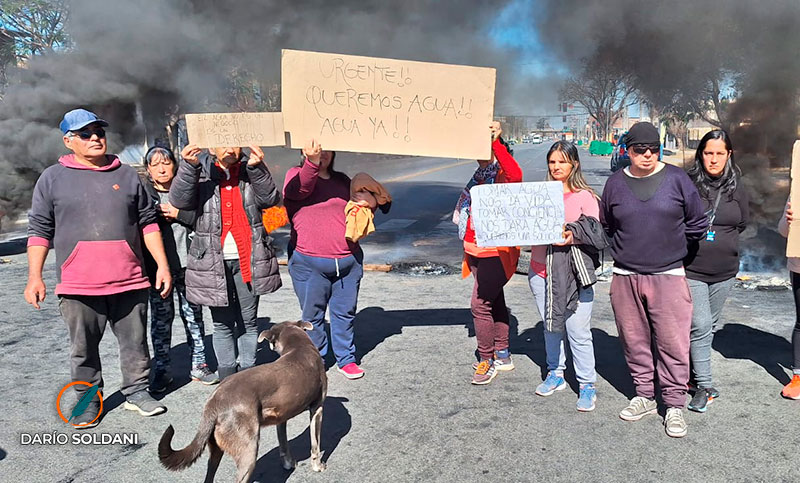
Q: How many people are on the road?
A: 9